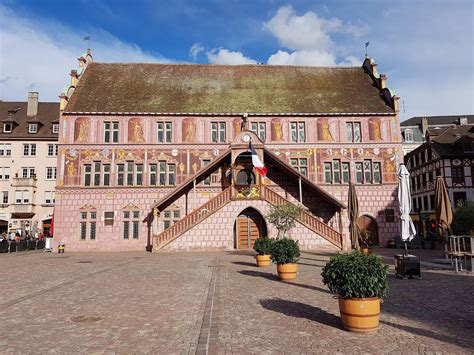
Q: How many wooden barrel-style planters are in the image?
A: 3